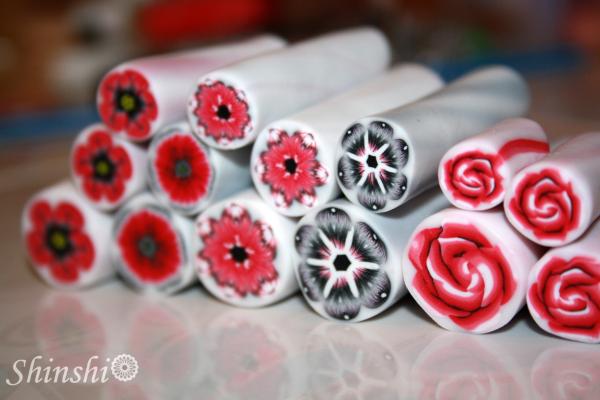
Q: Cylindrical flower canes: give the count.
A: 14